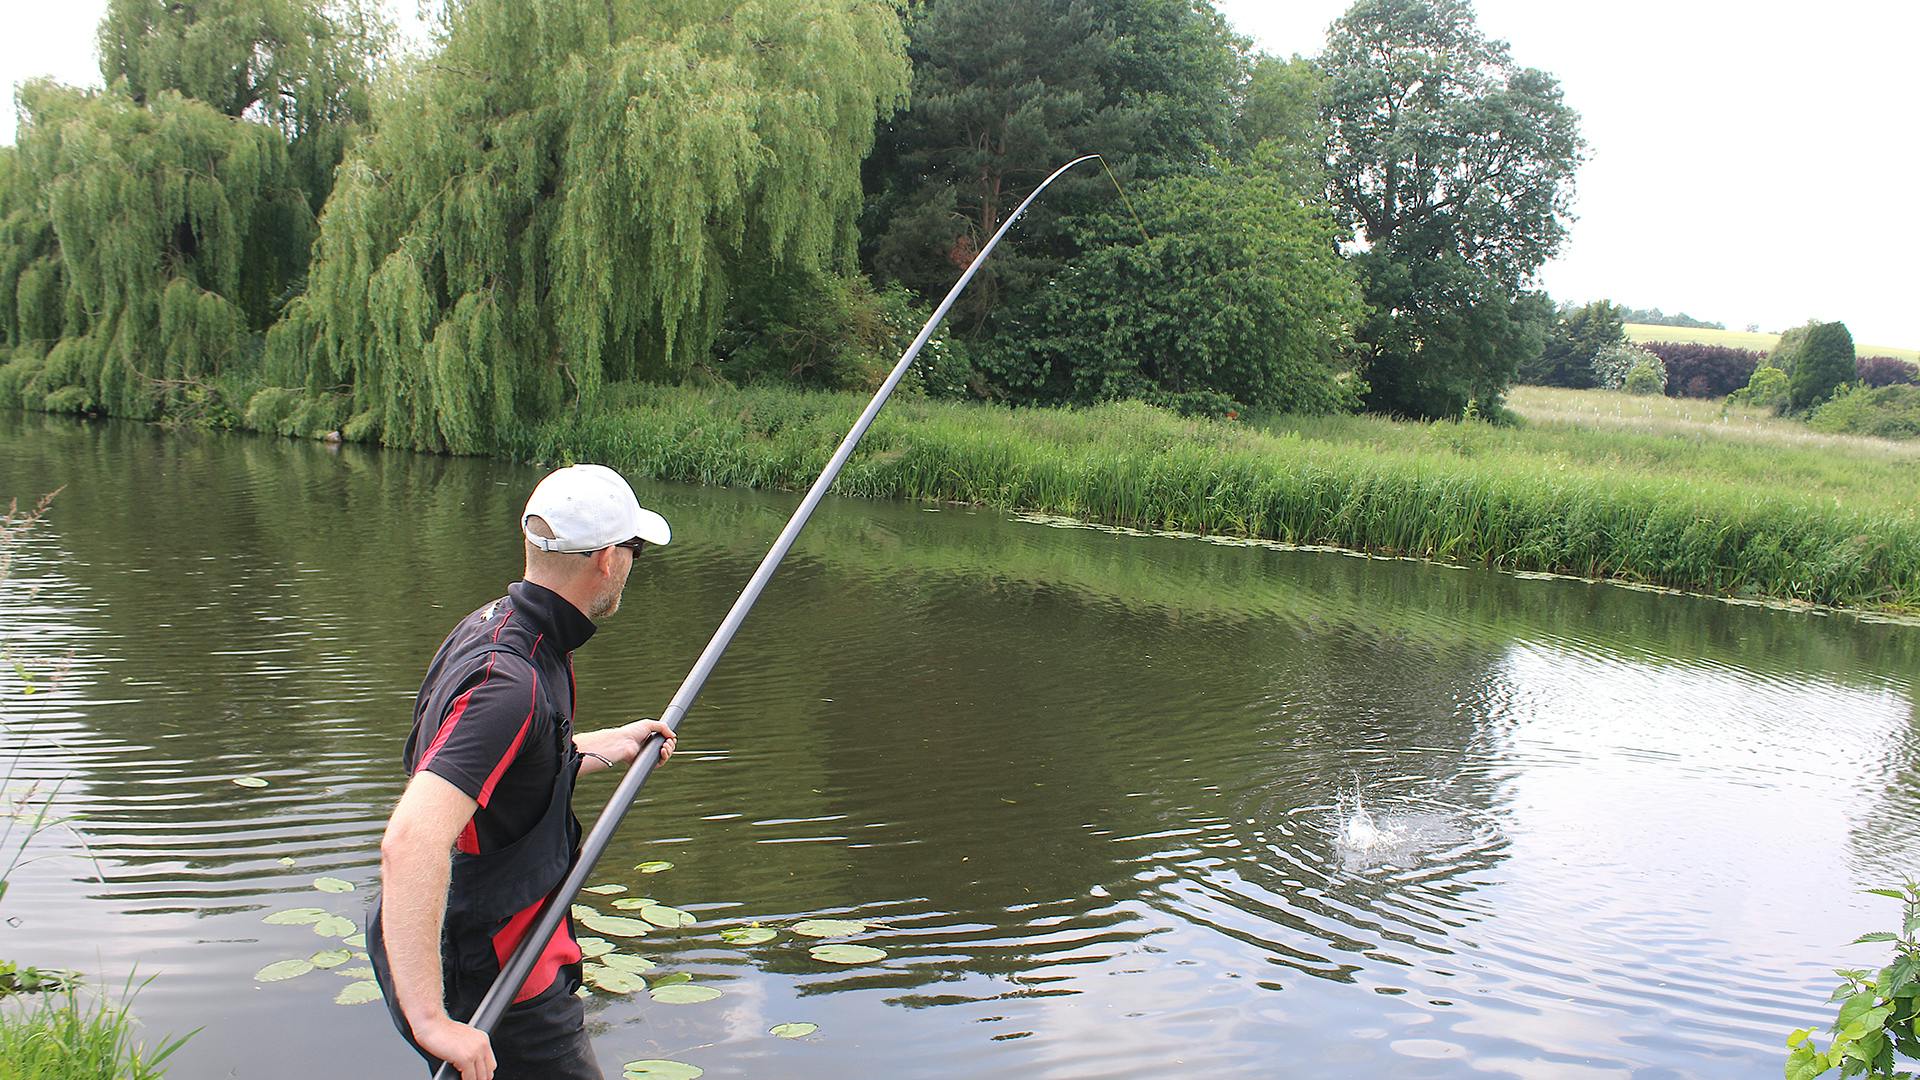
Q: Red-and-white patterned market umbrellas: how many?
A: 0